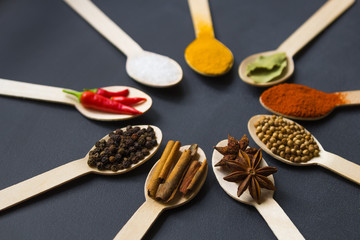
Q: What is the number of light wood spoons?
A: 9